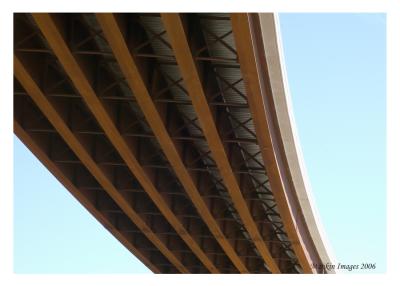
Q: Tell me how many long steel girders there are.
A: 6